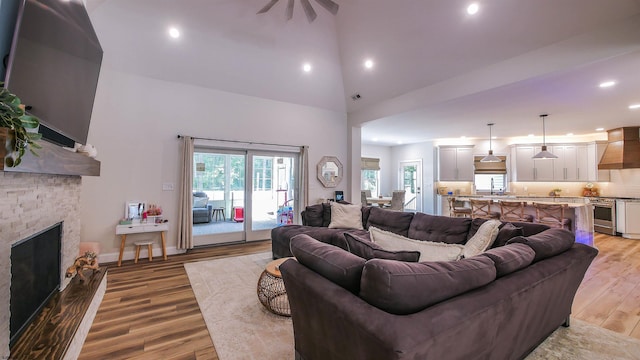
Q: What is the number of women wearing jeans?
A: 0